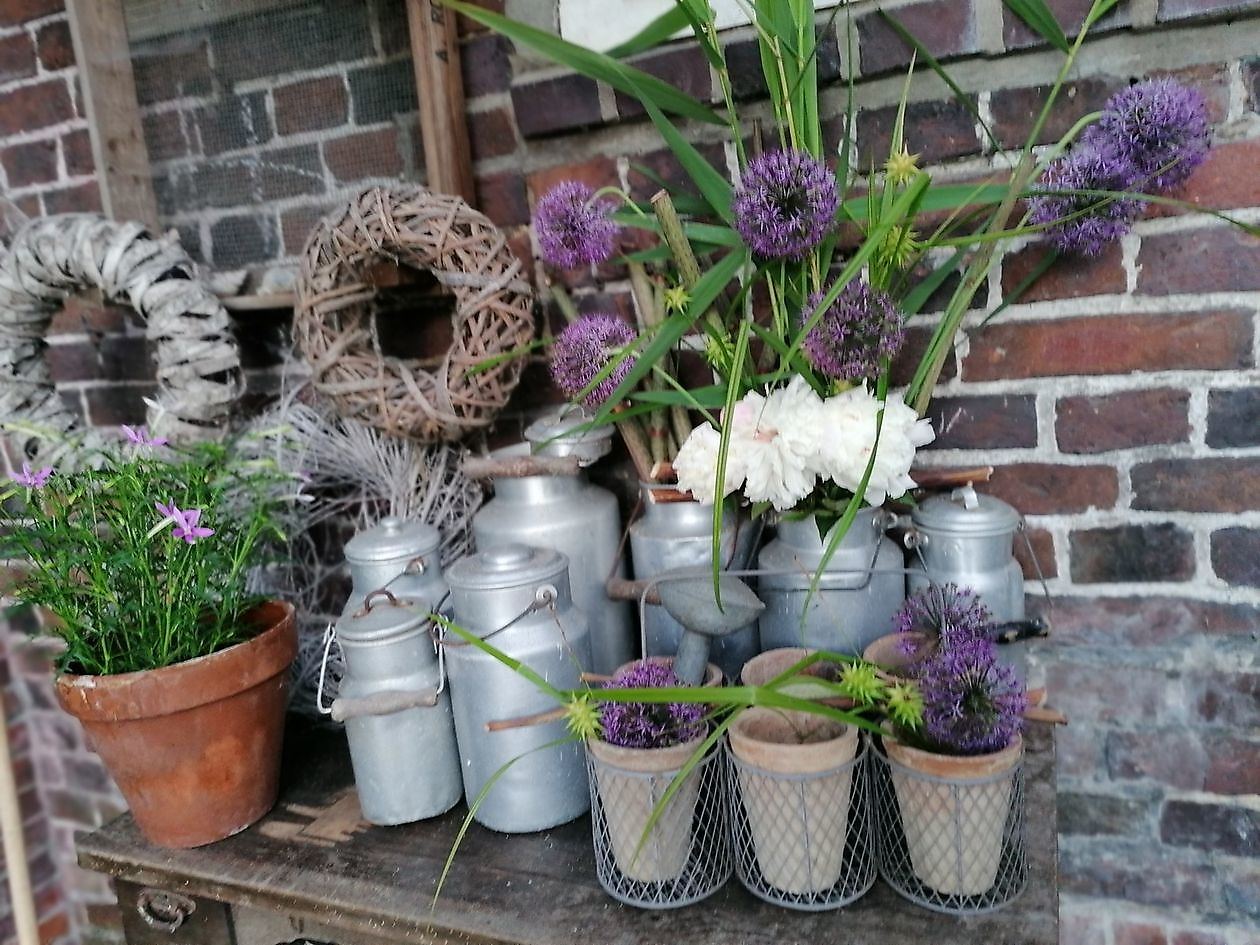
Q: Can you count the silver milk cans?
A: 7